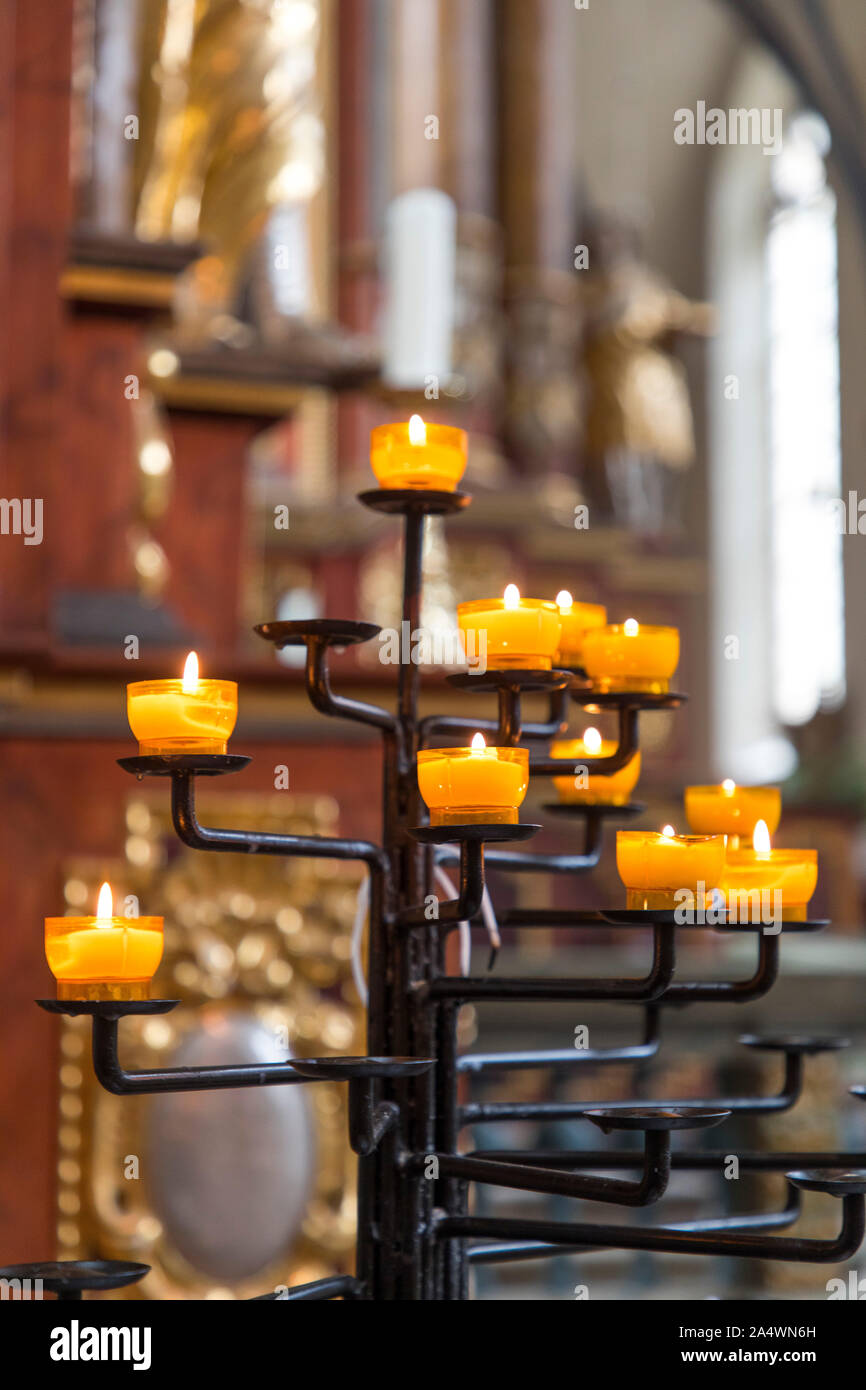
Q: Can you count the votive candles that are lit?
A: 11